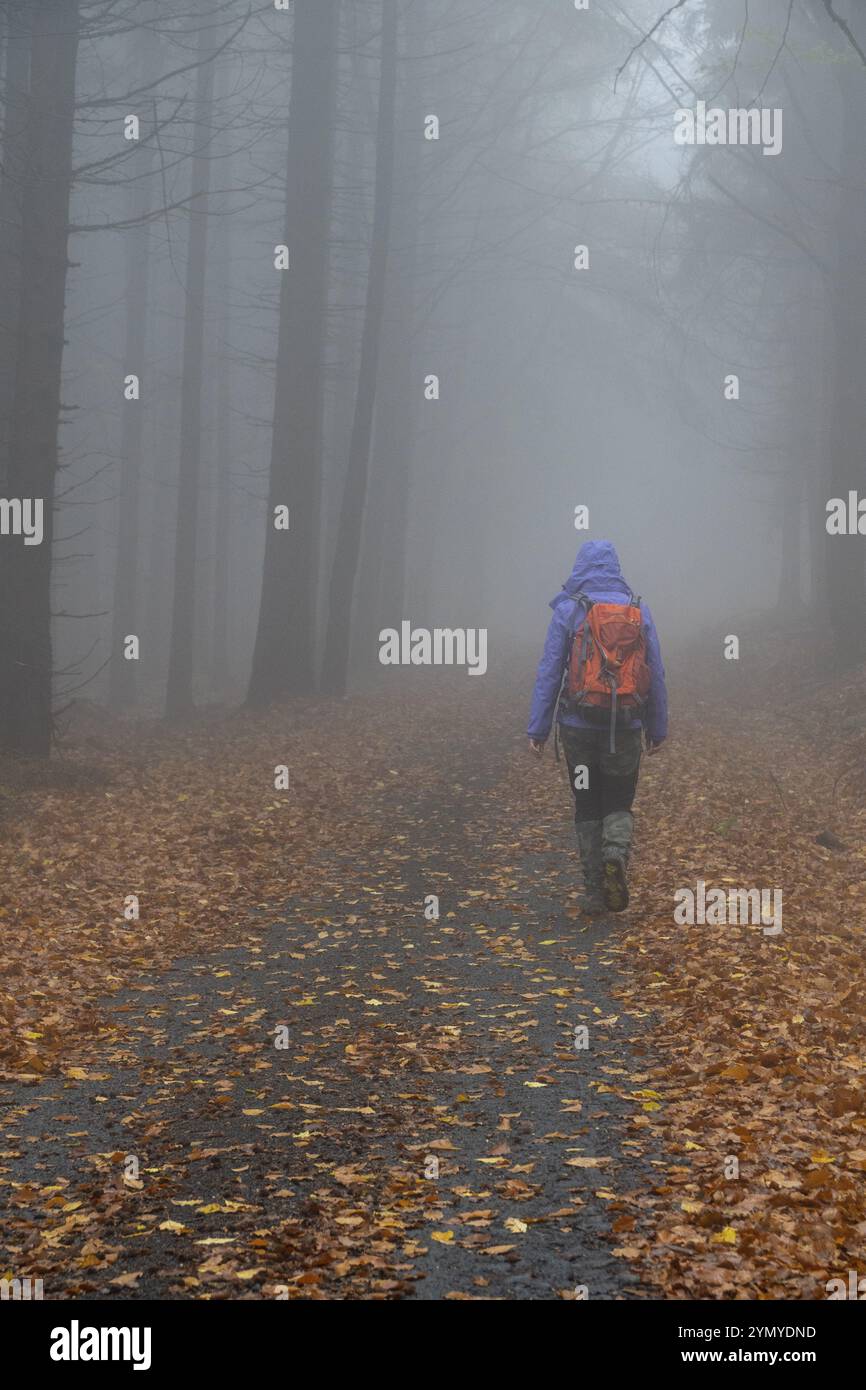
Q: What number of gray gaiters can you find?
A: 2